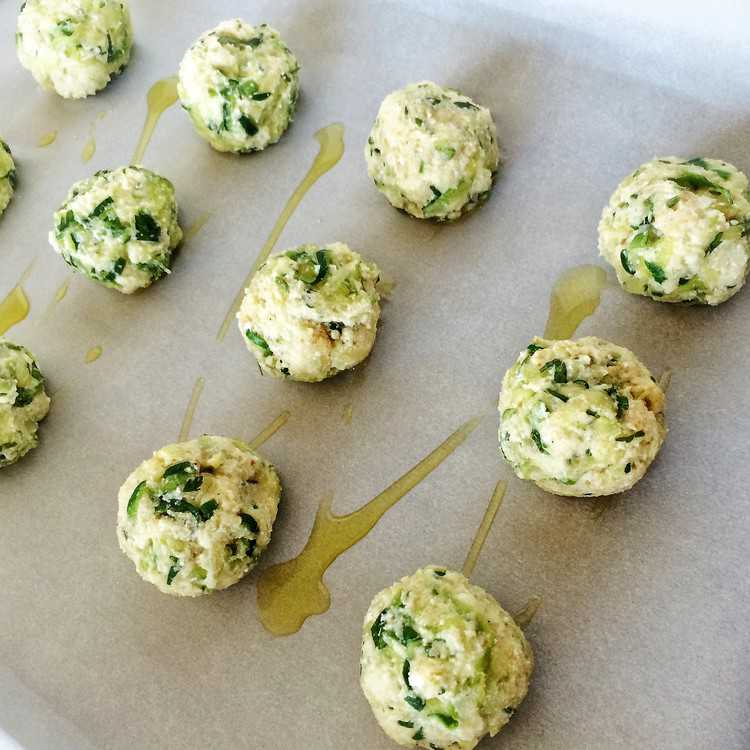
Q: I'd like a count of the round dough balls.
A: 11